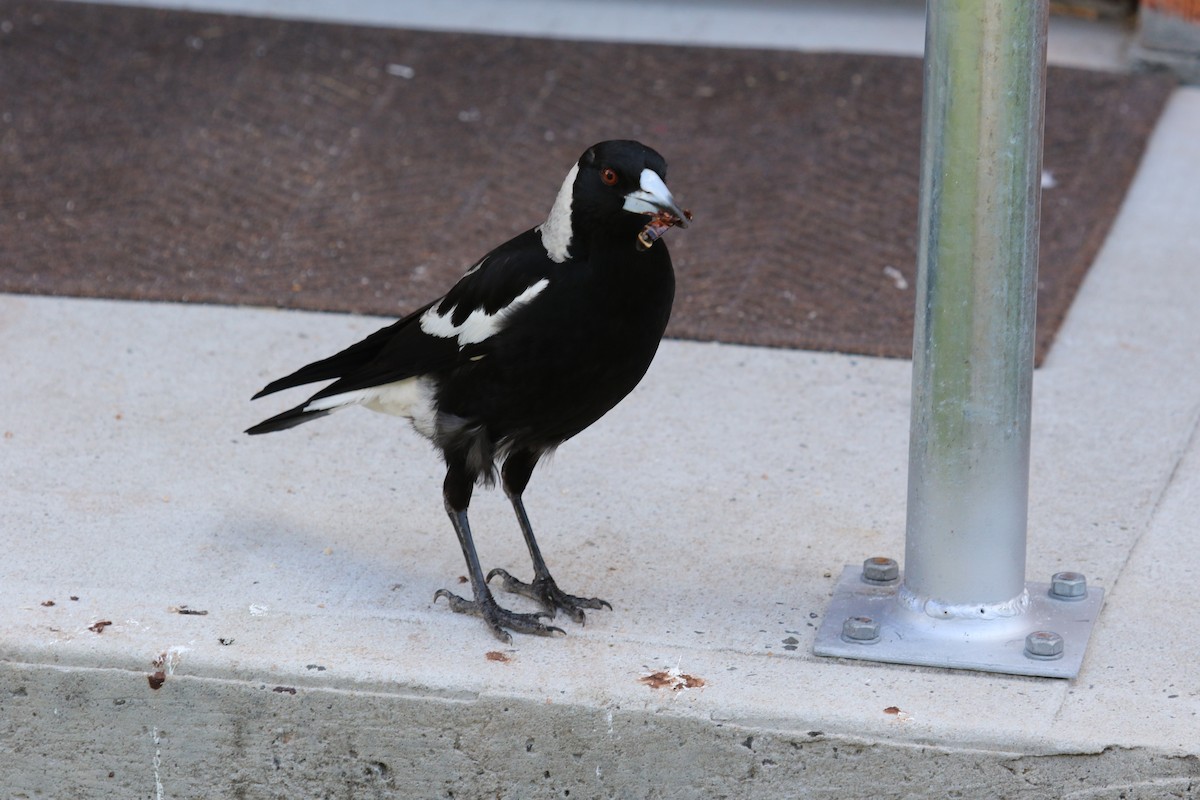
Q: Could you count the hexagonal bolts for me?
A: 4